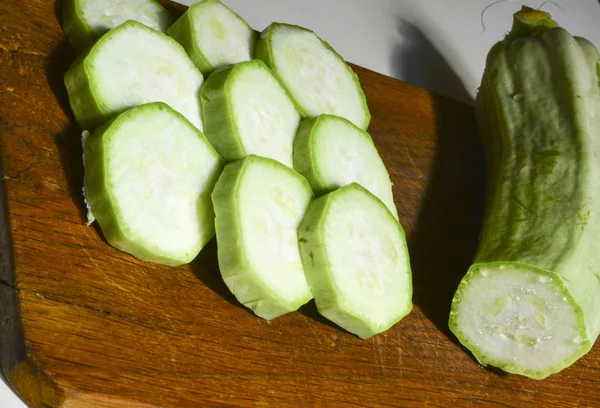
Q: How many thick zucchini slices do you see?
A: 9